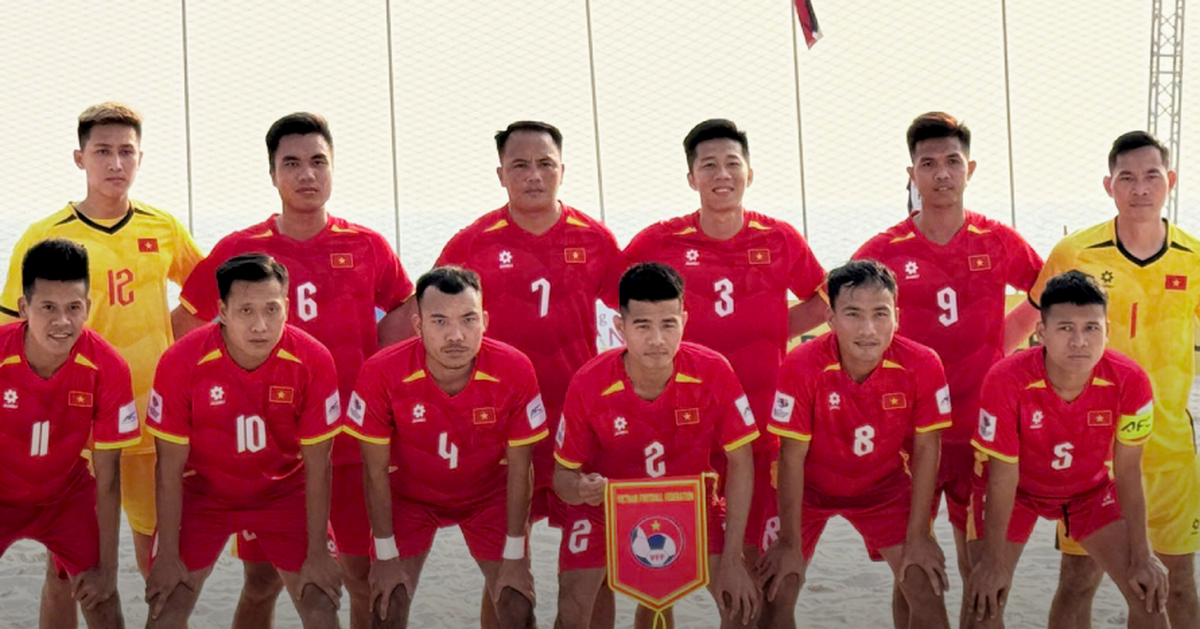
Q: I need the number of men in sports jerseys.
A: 12